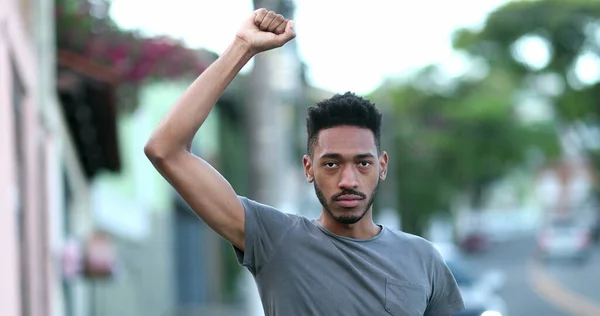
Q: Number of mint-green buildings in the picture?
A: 1